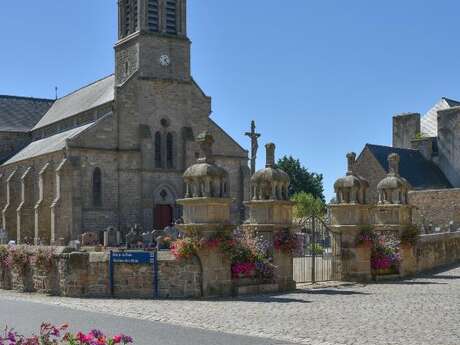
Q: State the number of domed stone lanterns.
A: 4